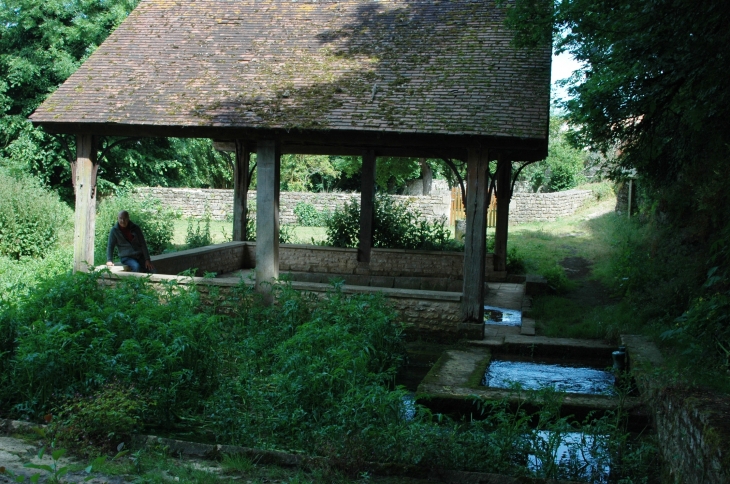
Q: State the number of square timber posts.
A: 6